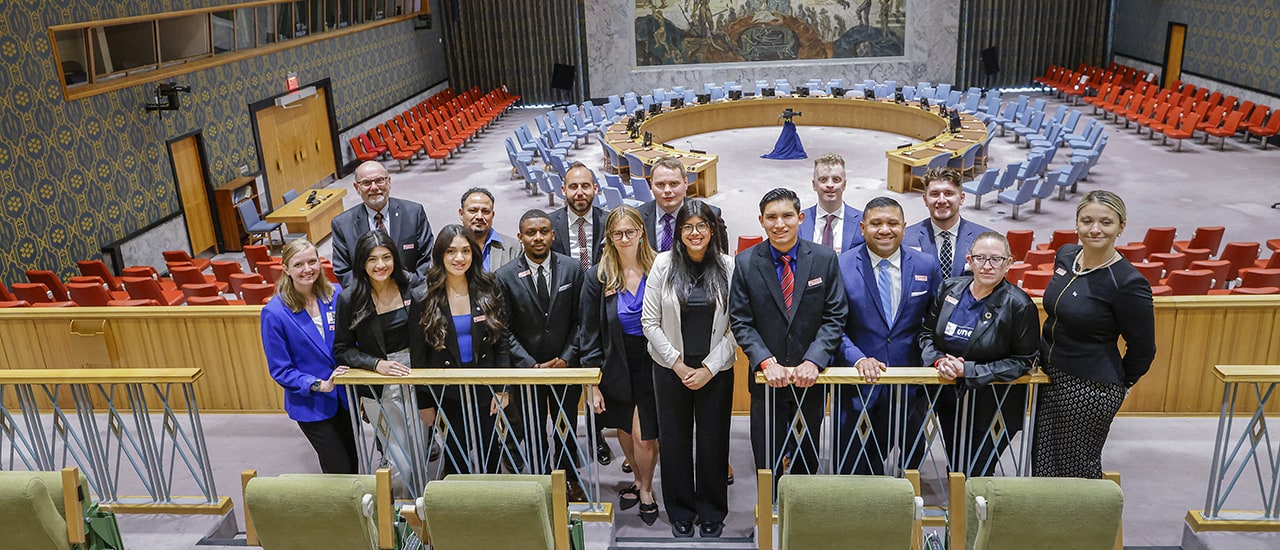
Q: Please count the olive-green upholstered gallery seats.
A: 5